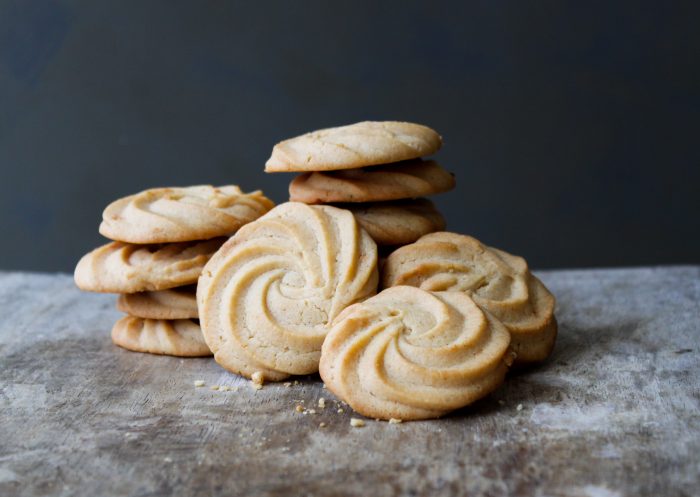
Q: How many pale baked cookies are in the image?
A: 10